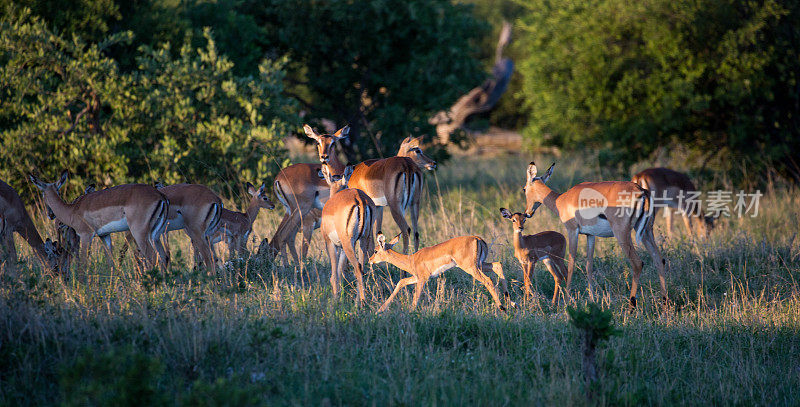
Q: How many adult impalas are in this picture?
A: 8